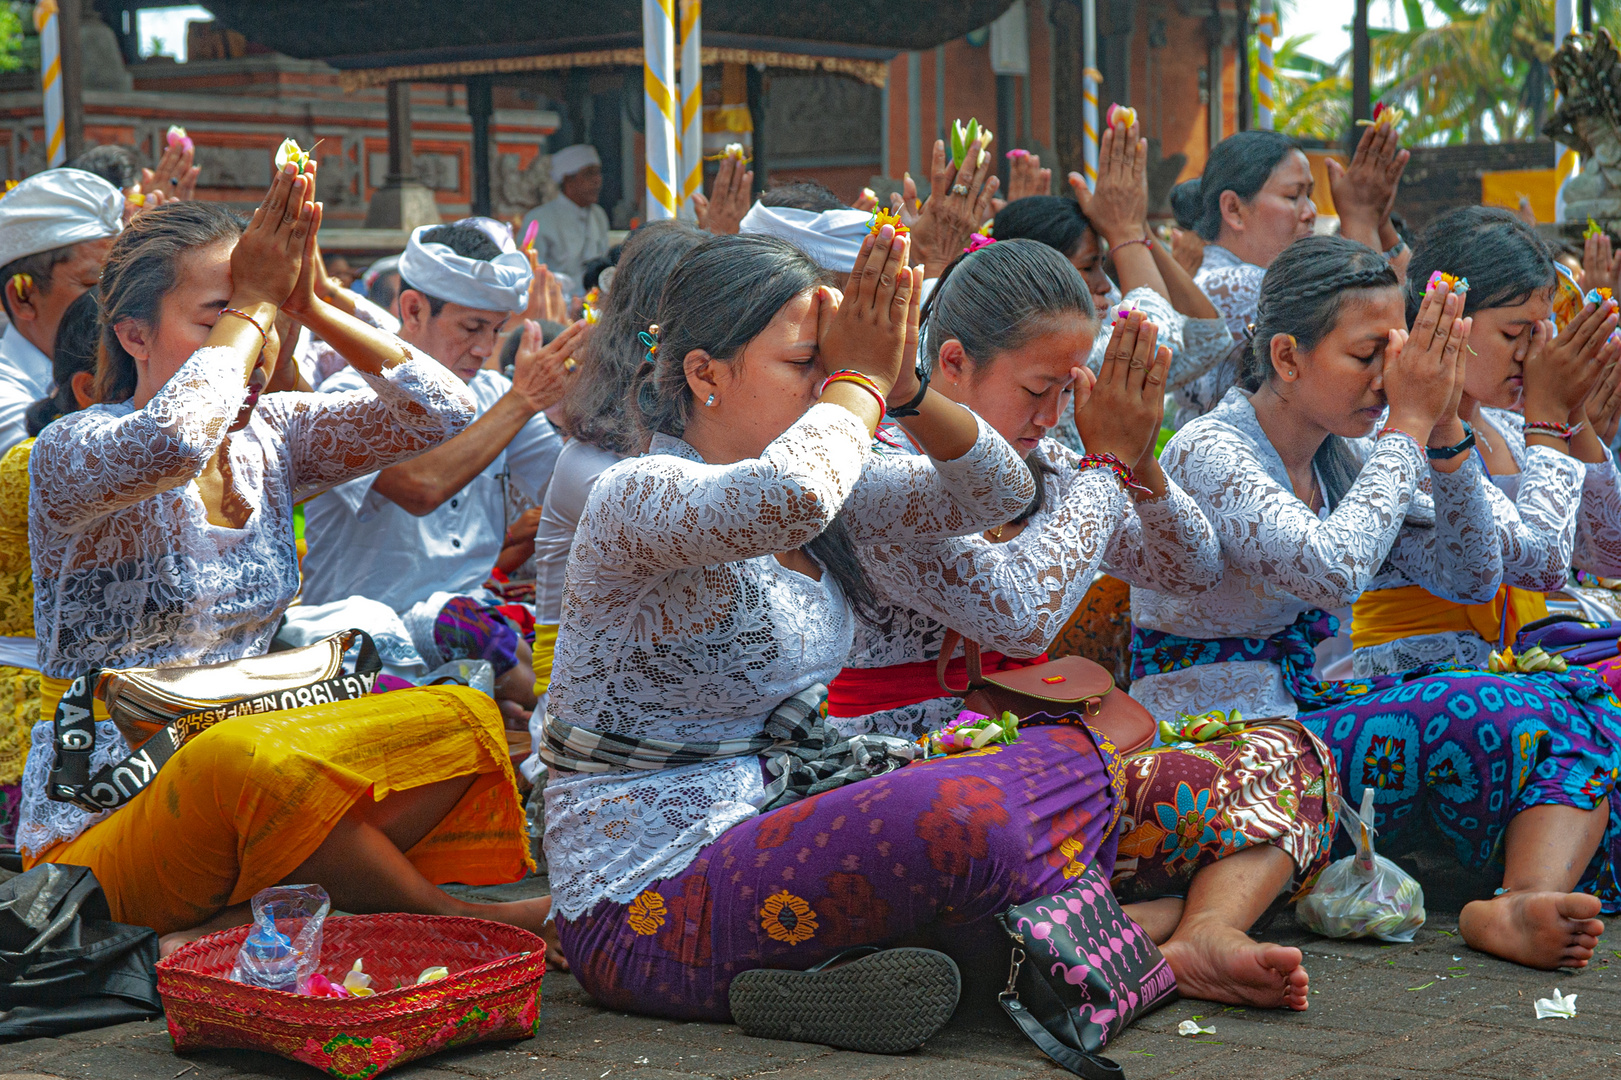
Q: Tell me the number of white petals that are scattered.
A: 2